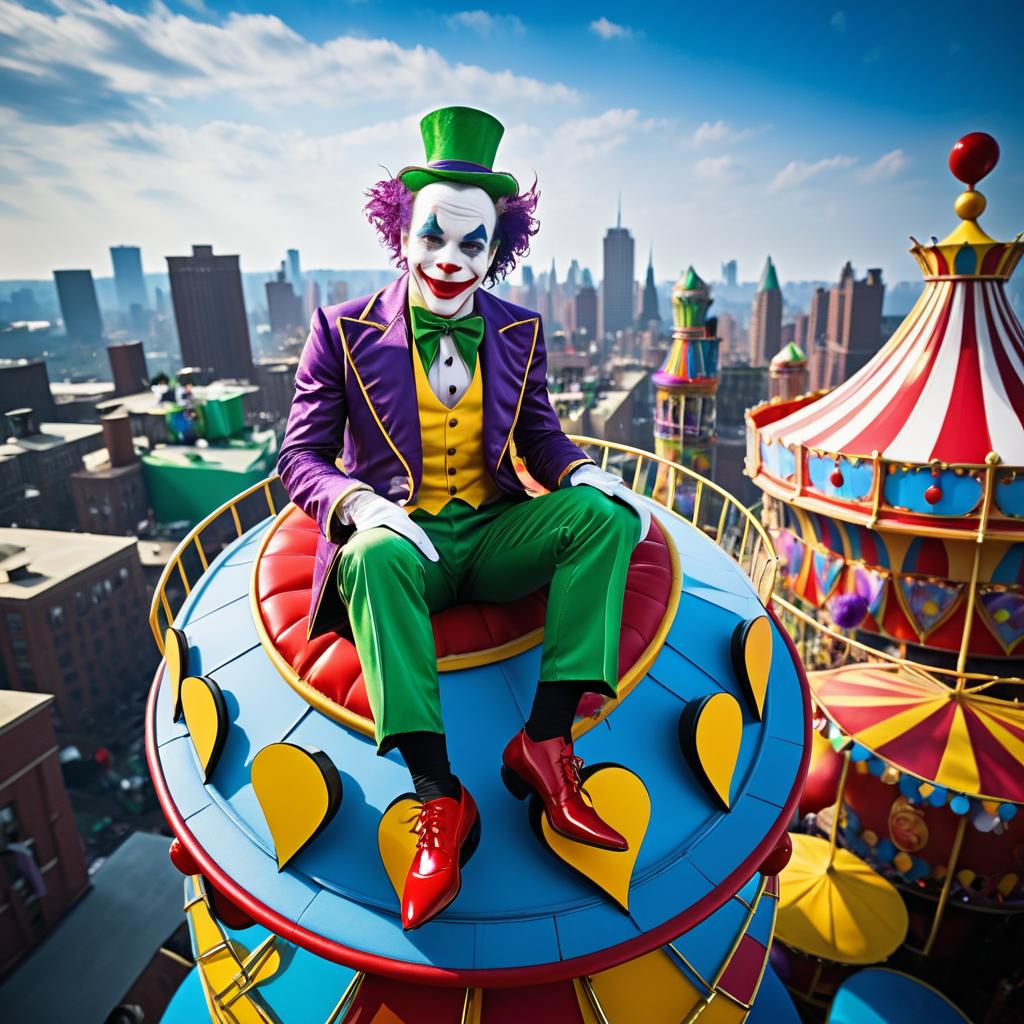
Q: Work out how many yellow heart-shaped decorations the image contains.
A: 7